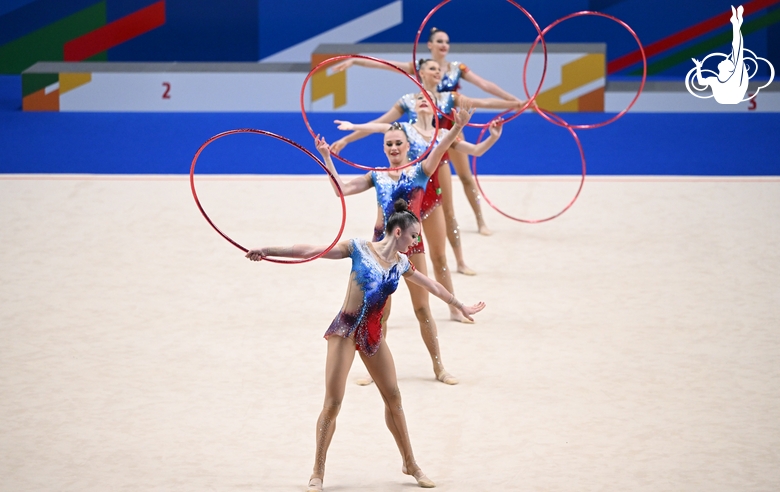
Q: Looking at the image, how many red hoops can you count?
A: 5